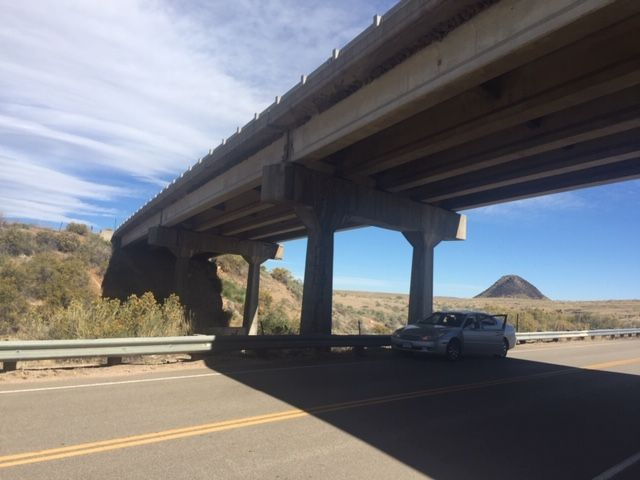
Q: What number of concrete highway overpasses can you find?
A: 1